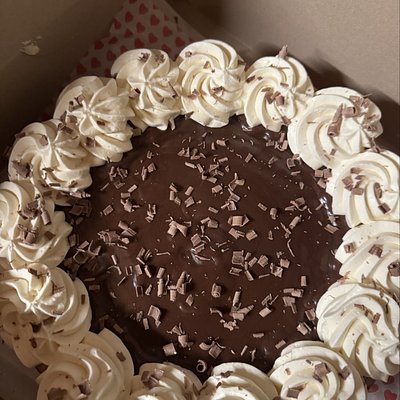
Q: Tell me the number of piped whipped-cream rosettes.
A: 15